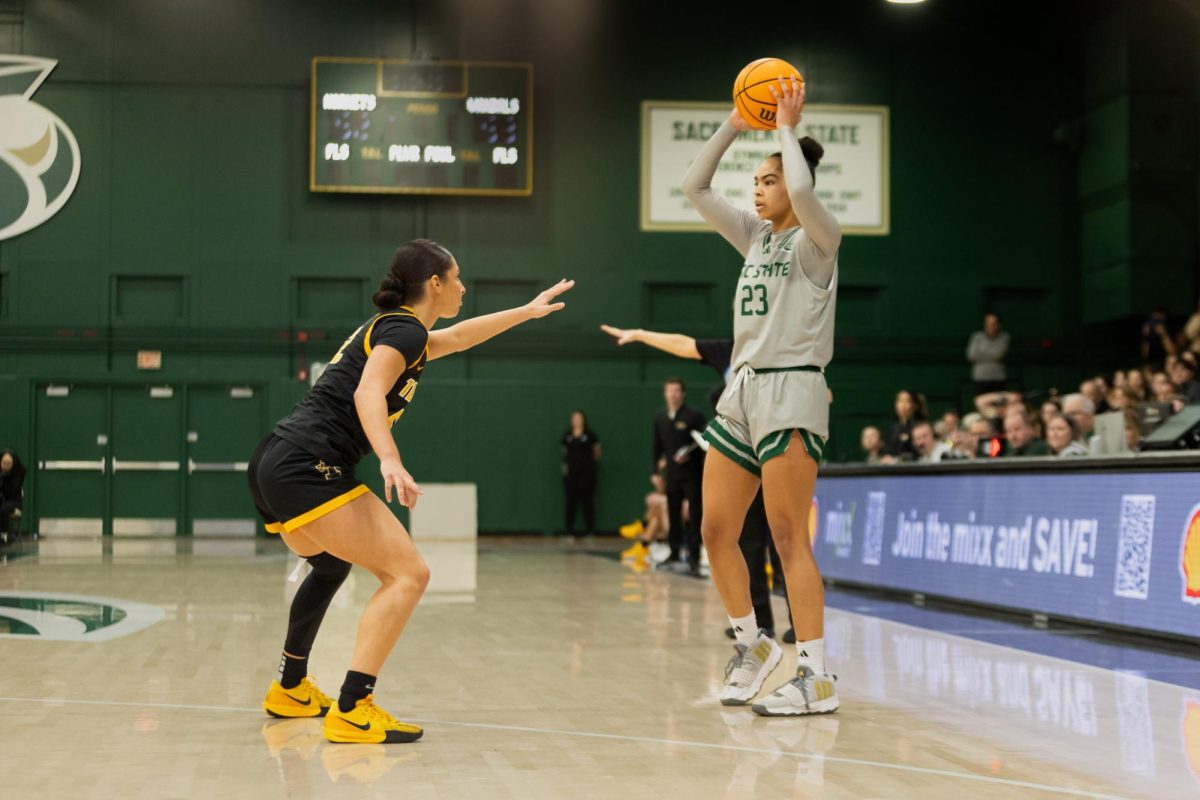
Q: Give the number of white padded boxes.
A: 1